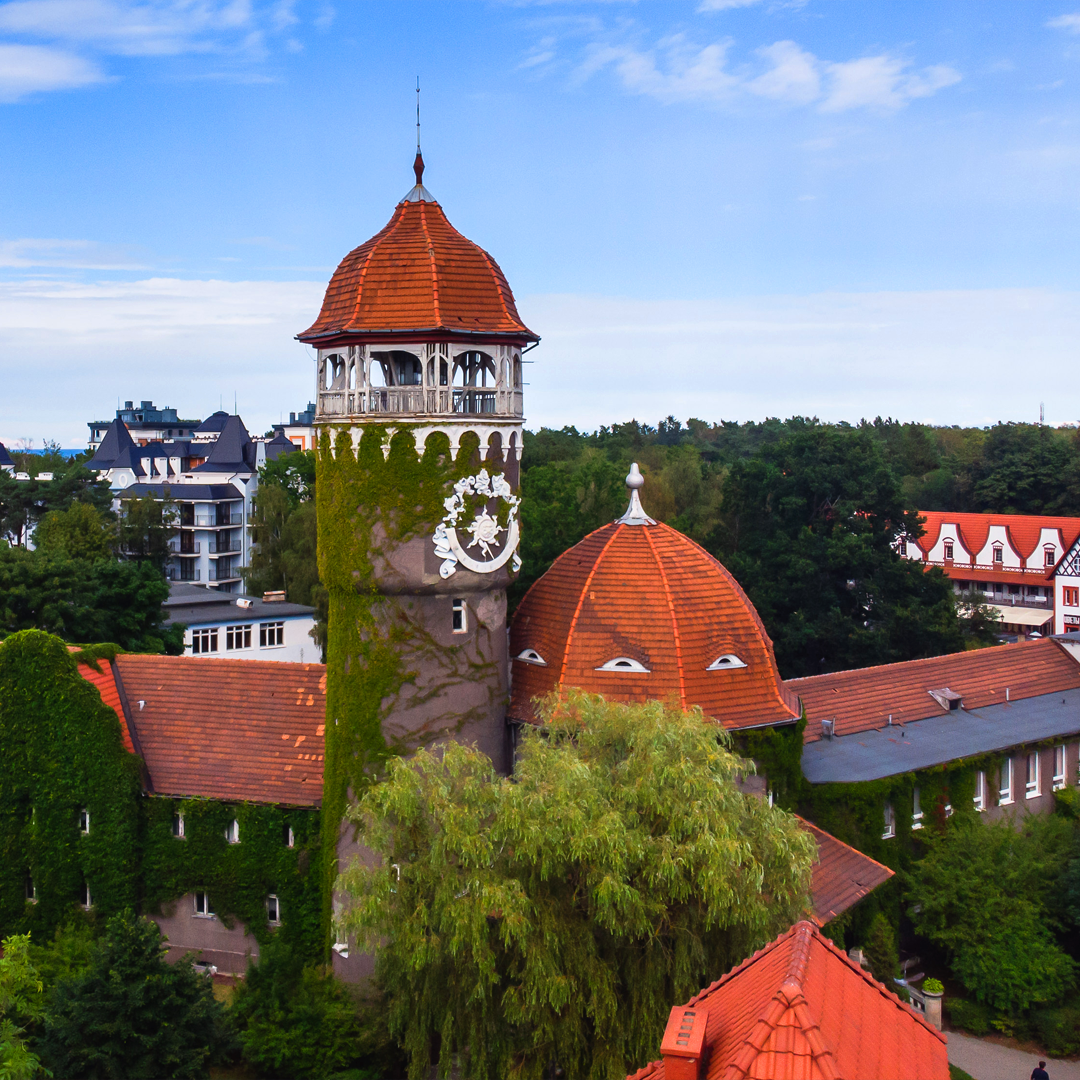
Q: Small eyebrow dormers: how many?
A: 3